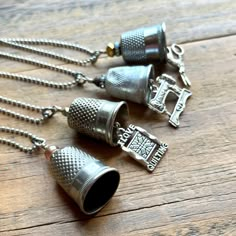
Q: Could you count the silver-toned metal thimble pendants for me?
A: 4